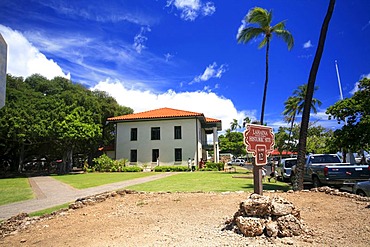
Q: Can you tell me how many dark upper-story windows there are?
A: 3